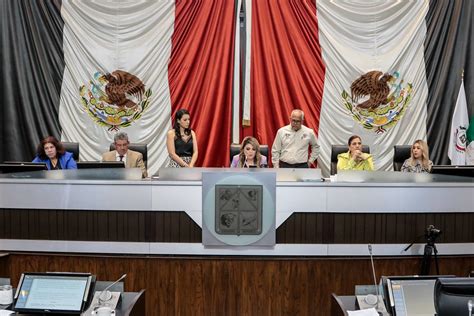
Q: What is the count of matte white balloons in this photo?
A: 0